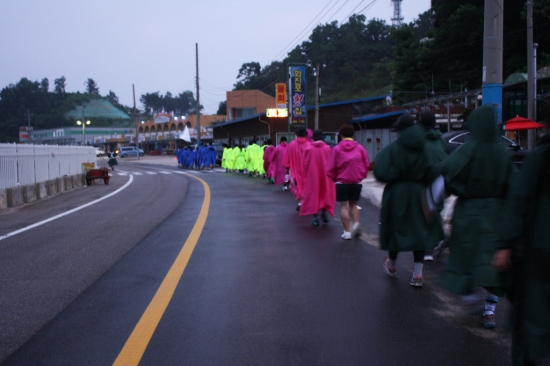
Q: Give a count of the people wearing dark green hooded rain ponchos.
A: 4